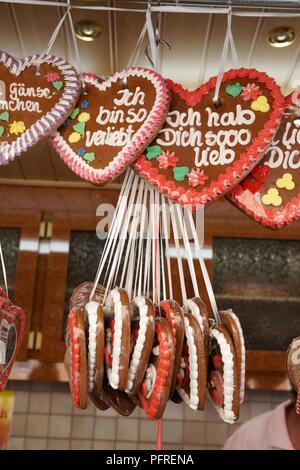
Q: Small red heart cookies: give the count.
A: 3